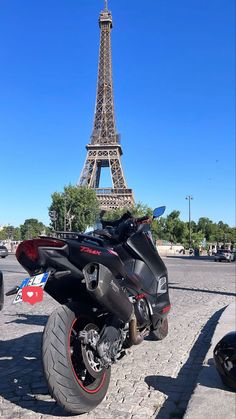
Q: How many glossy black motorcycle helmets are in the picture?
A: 1